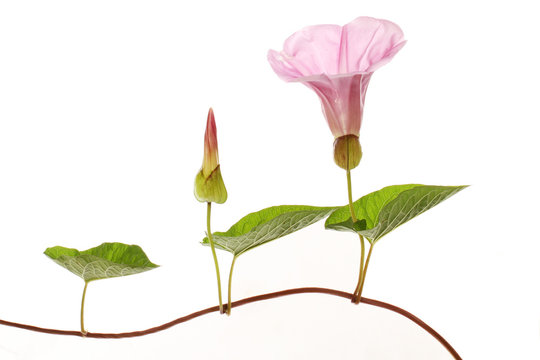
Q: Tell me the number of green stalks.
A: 5